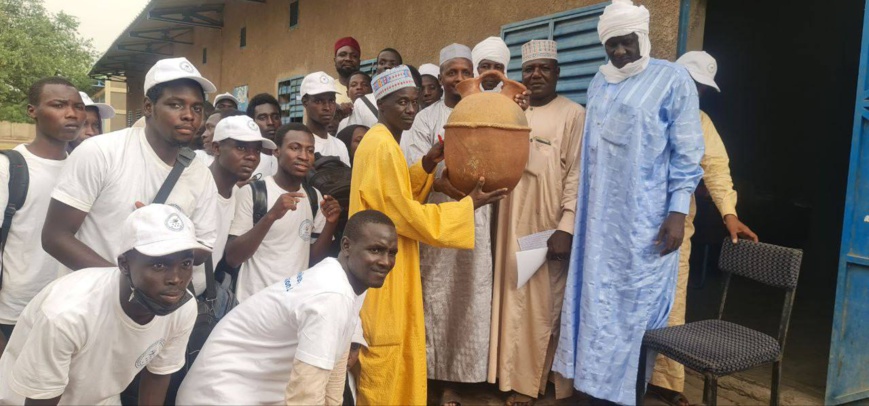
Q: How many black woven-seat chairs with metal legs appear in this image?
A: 1